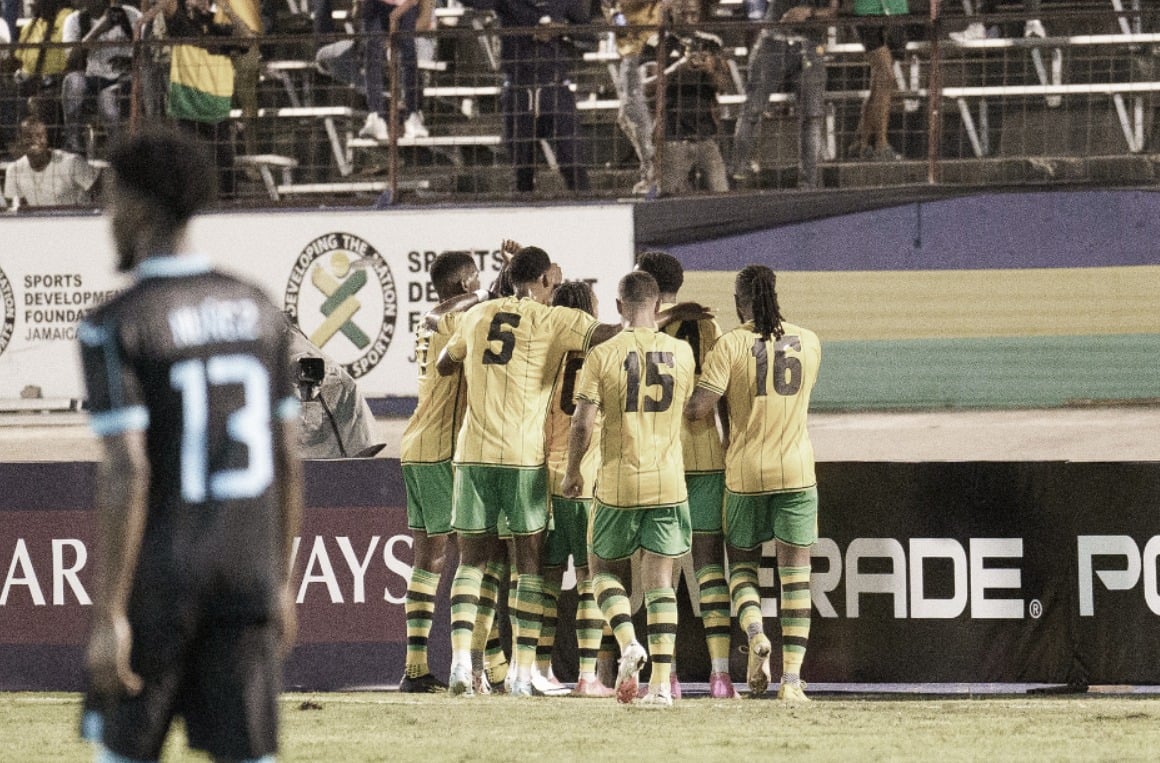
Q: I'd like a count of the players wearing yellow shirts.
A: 6